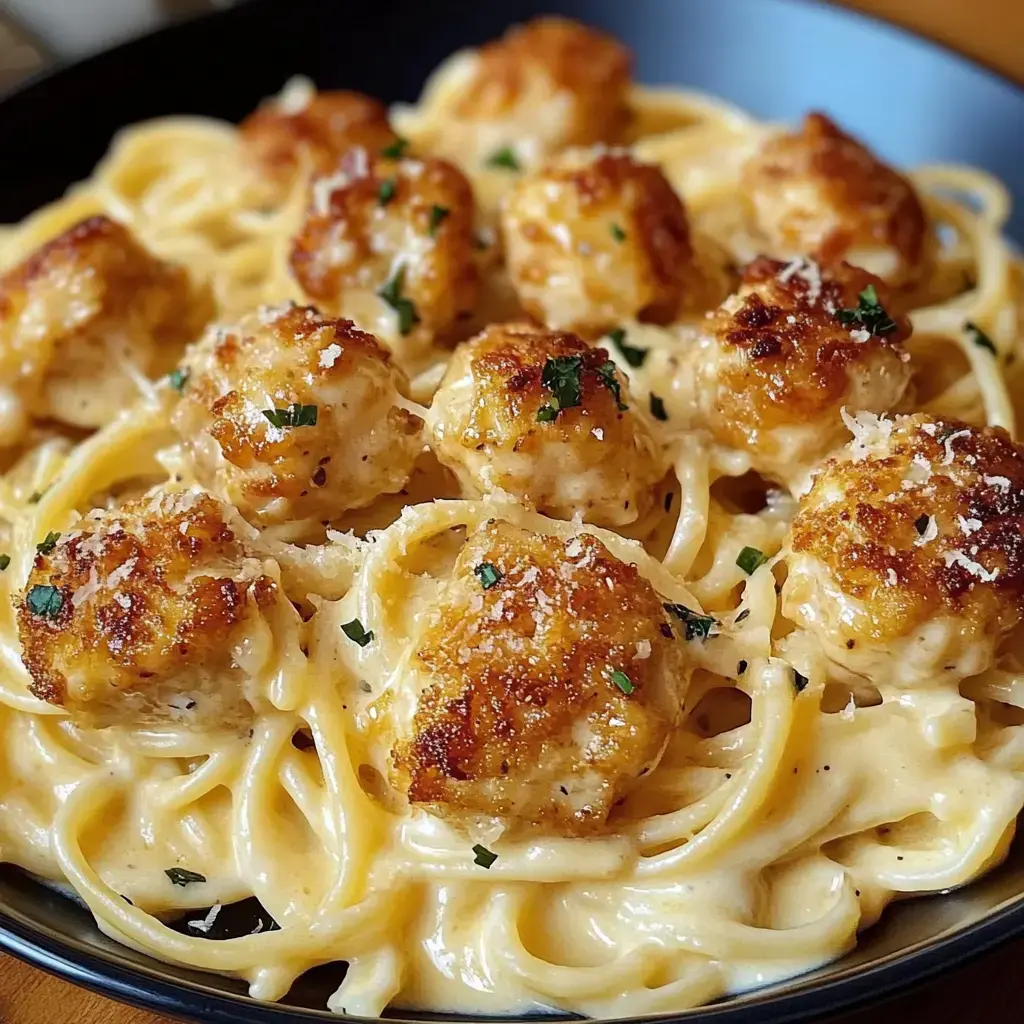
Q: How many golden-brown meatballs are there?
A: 12